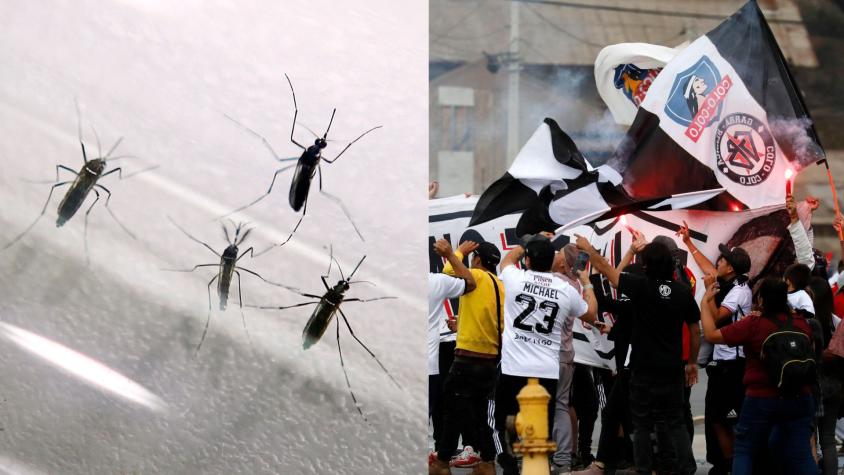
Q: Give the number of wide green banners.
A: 0